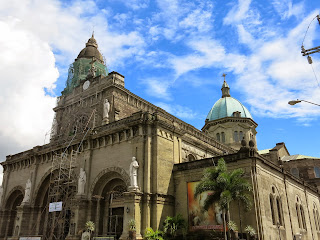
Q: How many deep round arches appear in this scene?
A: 3